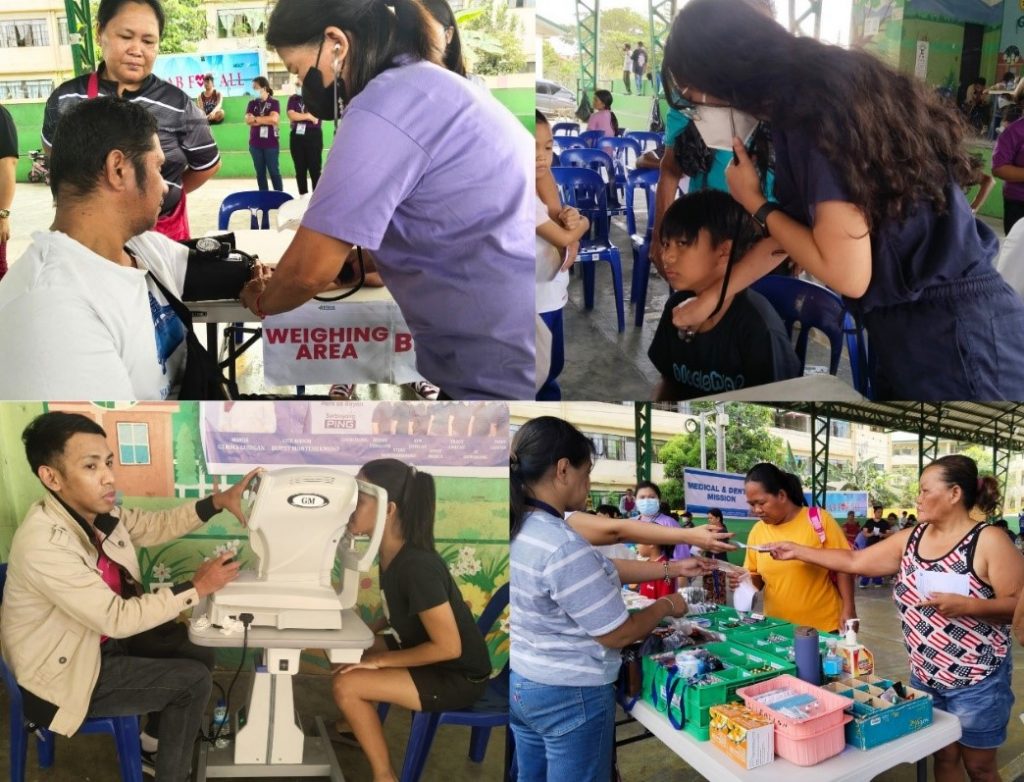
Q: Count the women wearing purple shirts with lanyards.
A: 2